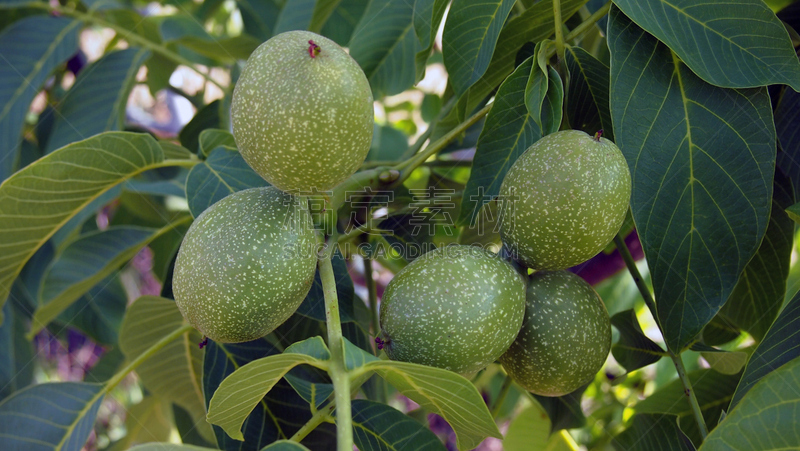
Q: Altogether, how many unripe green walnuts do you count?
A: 5